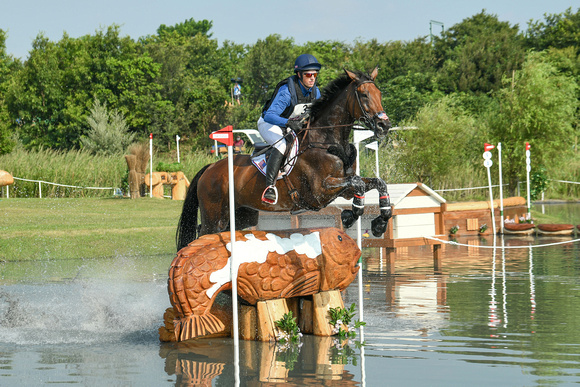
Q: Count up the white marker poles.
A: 8